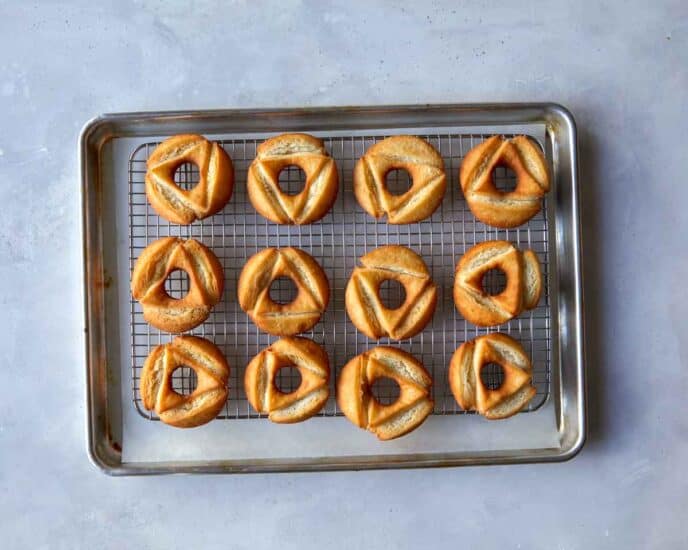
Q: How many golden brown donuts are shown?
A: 12